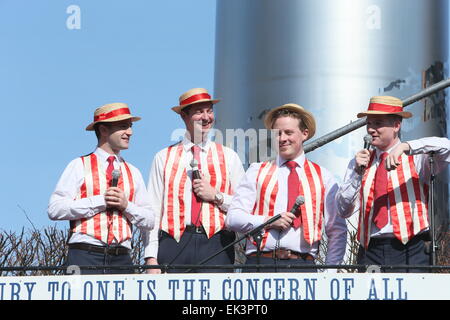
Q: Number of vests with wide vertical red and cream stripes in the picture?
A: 4